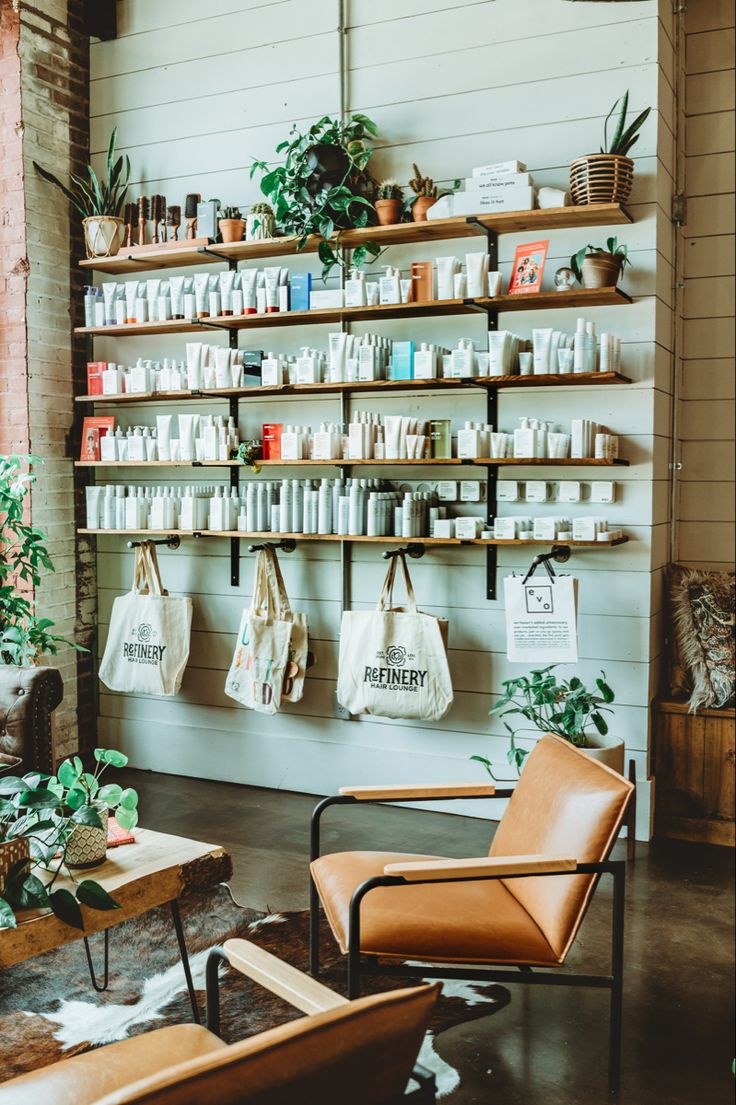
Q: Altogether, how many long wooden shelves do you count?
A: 5